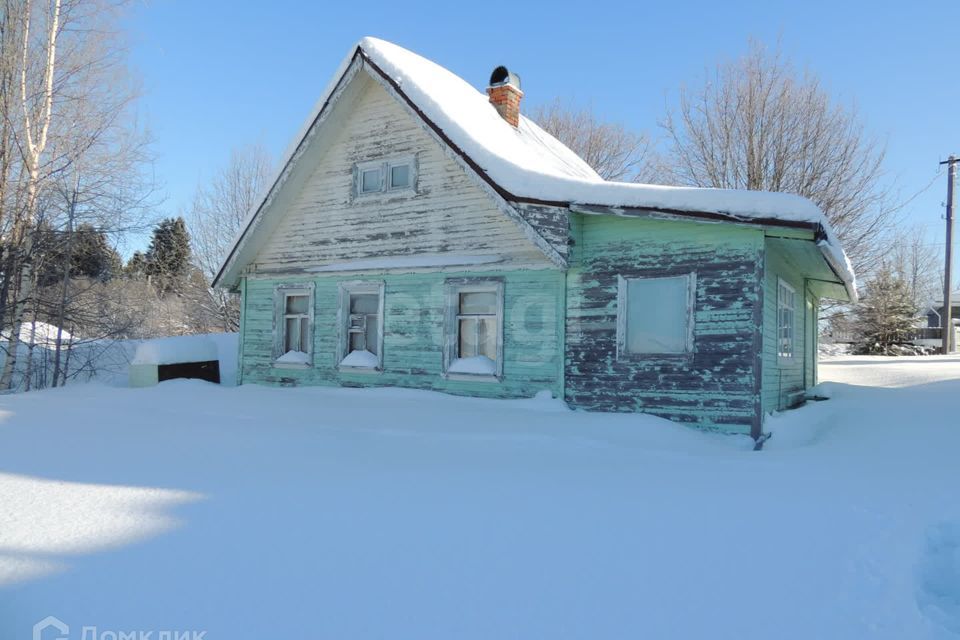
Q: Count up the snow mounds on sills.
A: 3